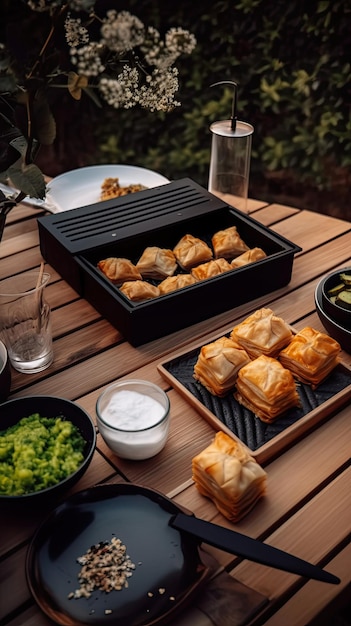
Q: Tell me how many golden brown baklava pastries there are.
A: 13